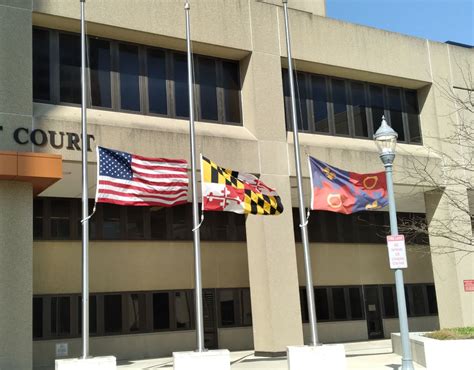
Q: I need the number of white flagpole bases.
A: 3